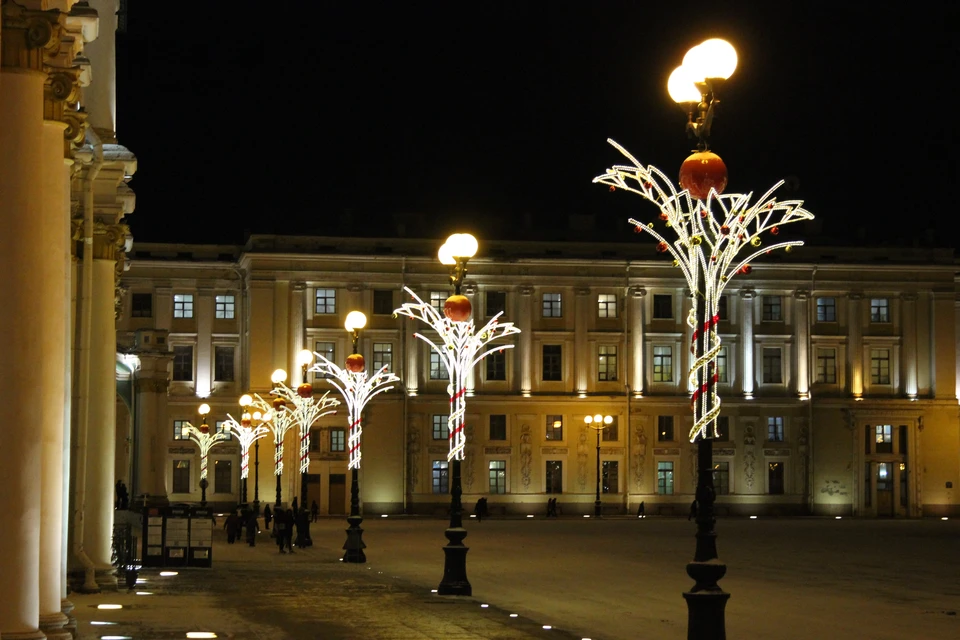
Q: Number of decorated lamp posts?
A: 7